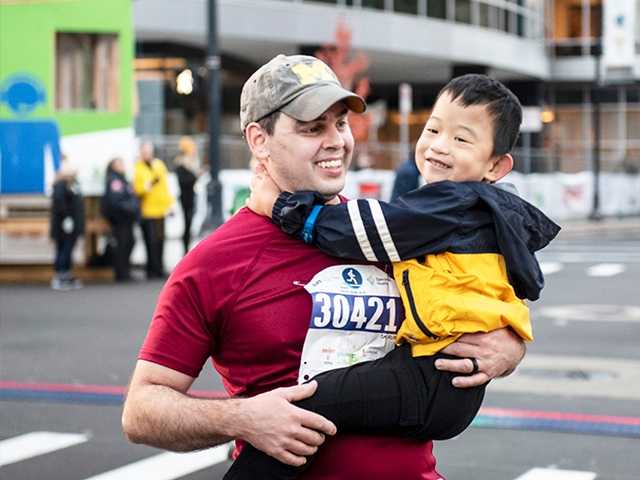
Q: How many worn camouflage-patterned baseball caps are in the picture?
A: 0